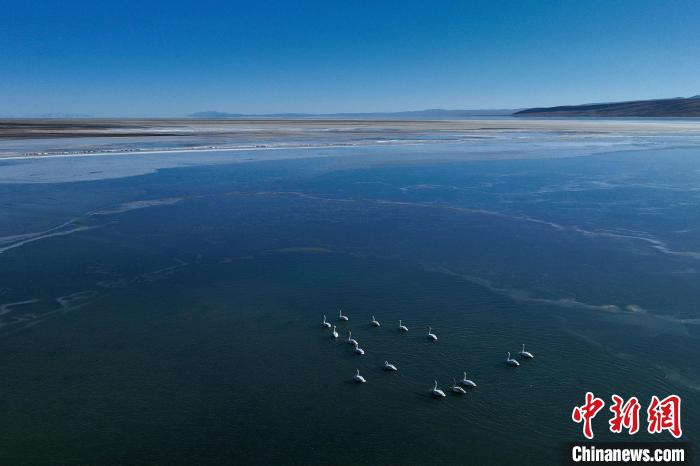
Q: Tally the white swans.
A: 15